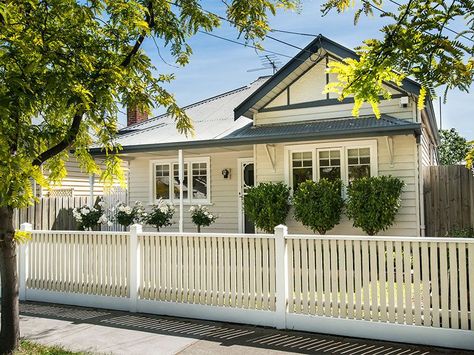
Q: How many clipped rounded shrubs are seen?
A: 3